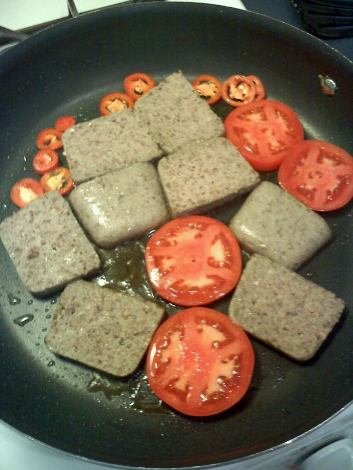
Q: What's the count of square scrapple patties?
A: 8